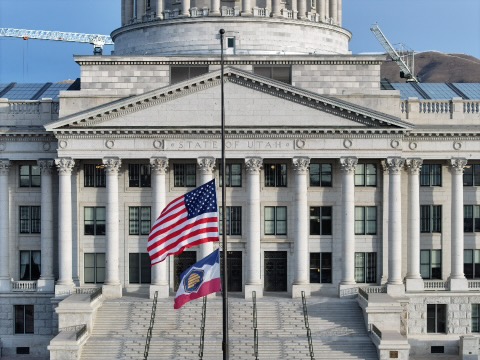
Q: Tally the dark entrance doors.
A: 3